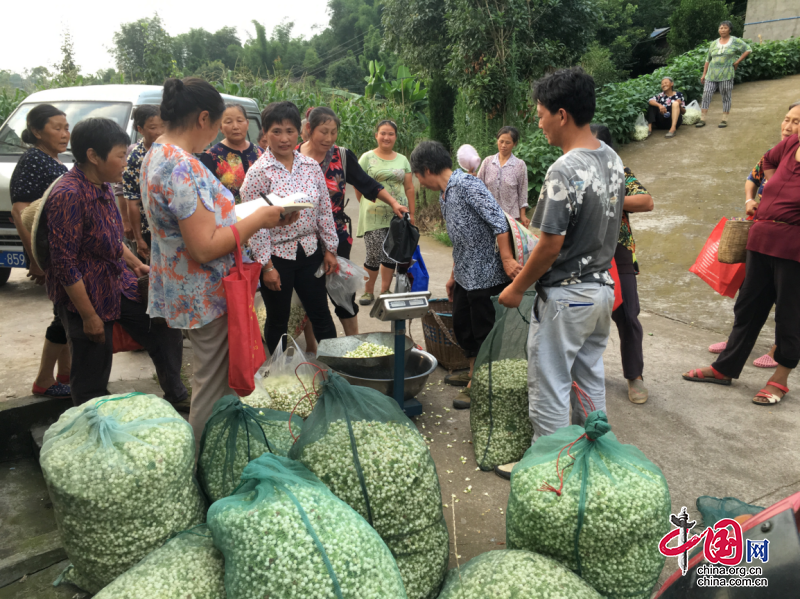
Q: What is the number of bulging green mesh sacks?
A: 8